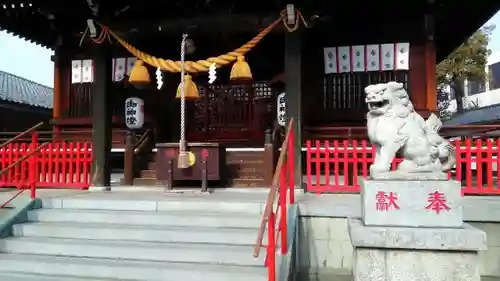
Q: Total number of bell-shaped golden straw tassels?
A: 3